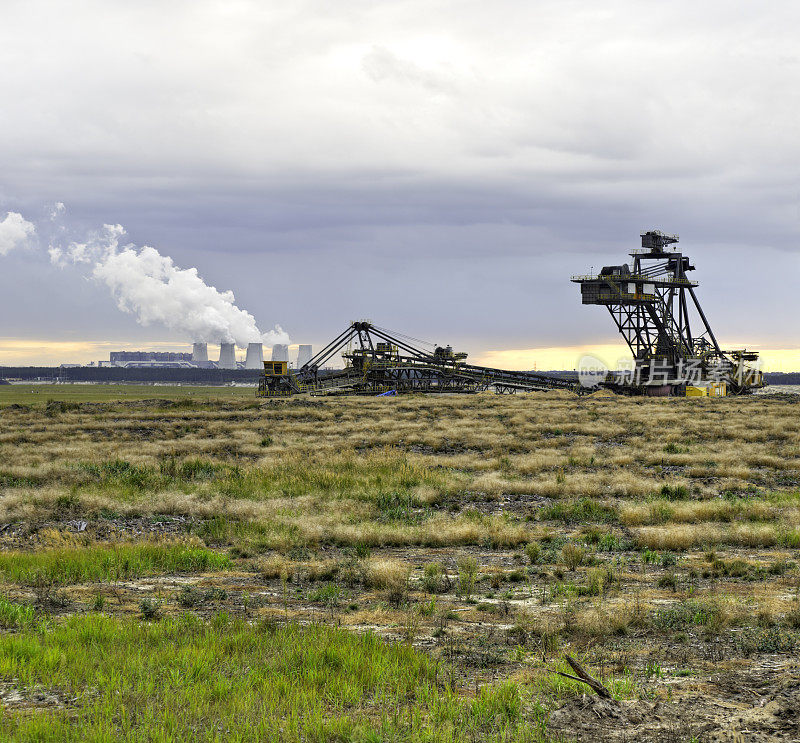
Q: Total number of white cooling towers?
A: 5